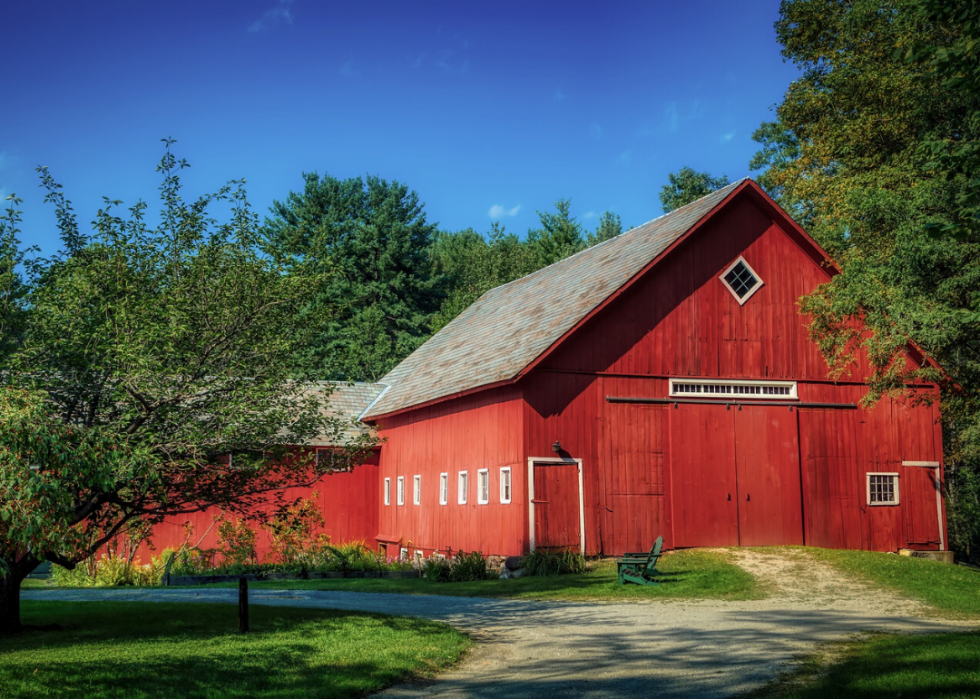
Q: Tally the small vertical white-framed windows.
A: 7